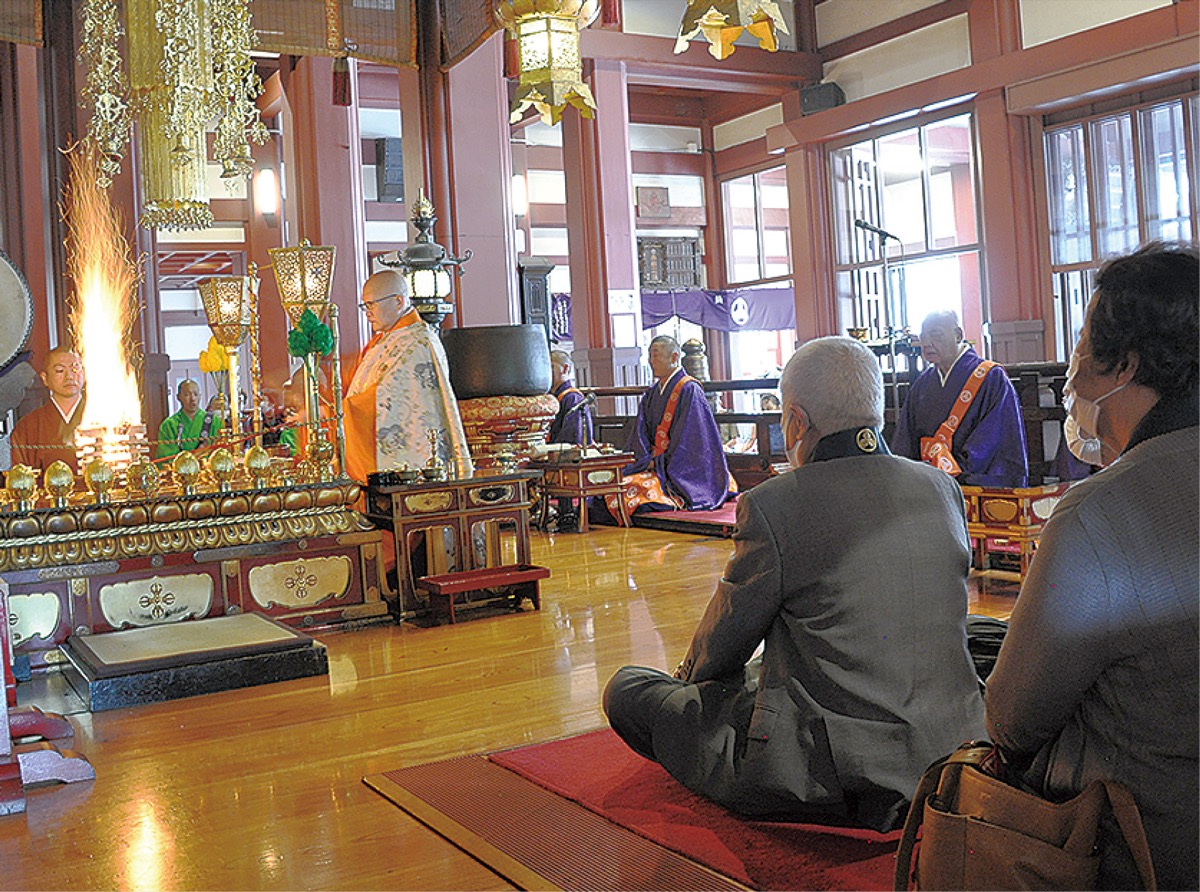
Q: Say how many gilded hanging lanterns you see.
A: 2